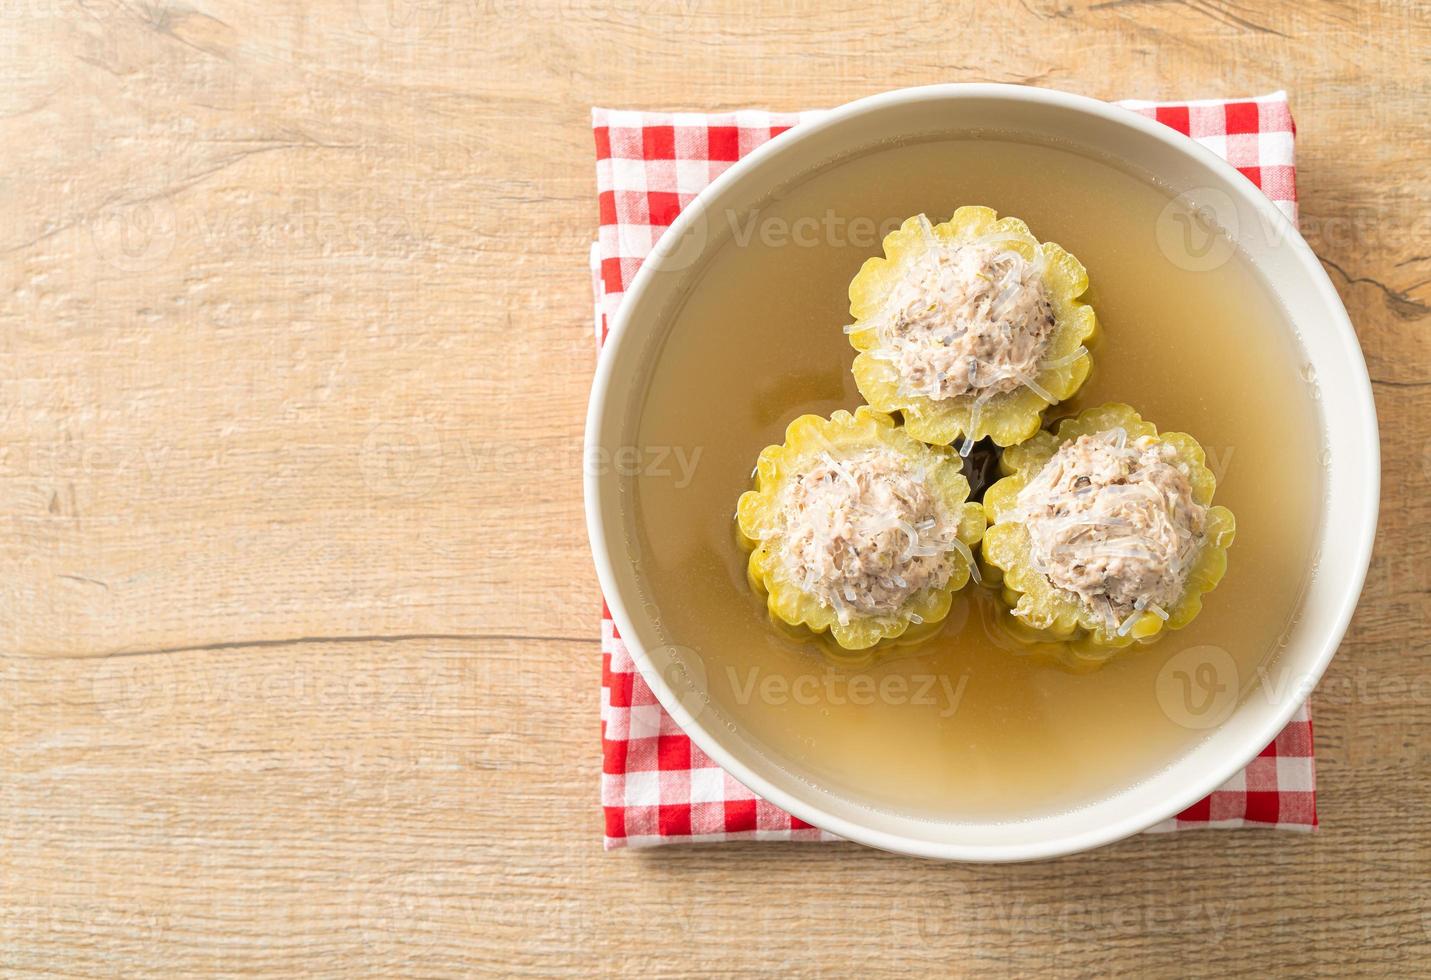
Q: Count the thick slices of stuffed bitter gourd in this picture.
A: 3